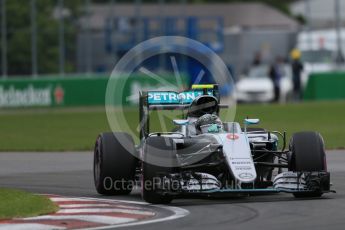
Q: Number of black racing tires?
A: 3